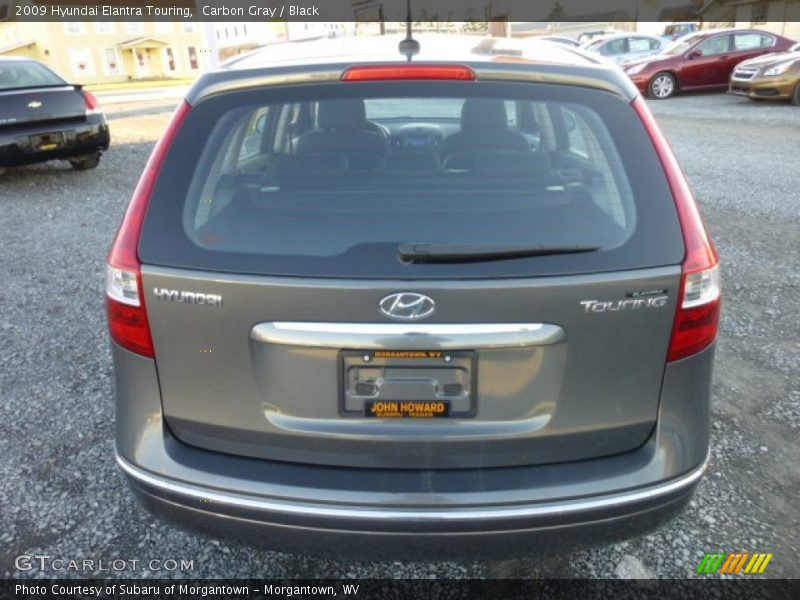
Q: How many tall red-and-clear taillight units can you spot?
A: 2